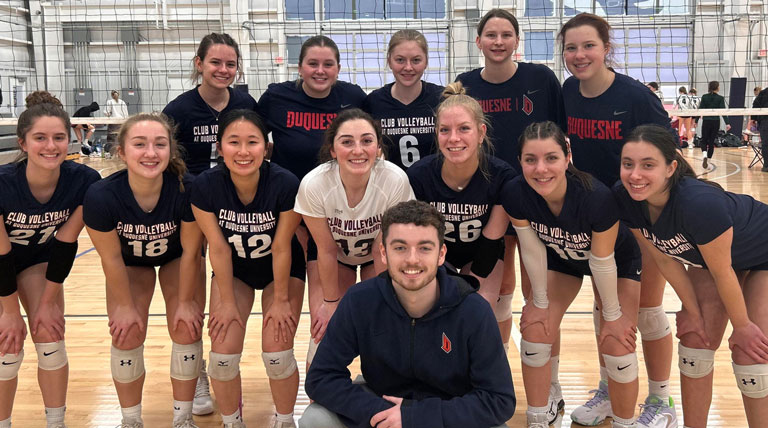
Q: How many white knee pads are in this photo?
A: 14